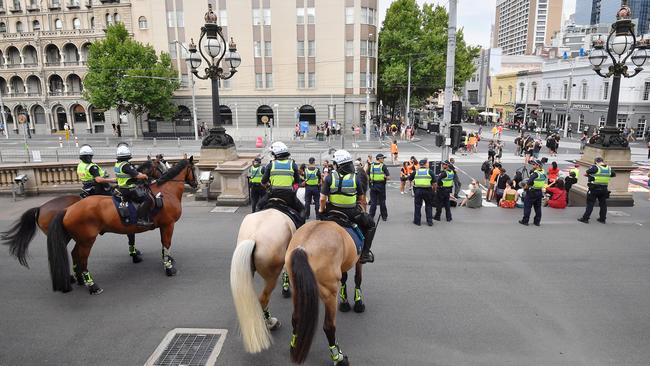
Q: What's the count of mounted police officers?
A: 4